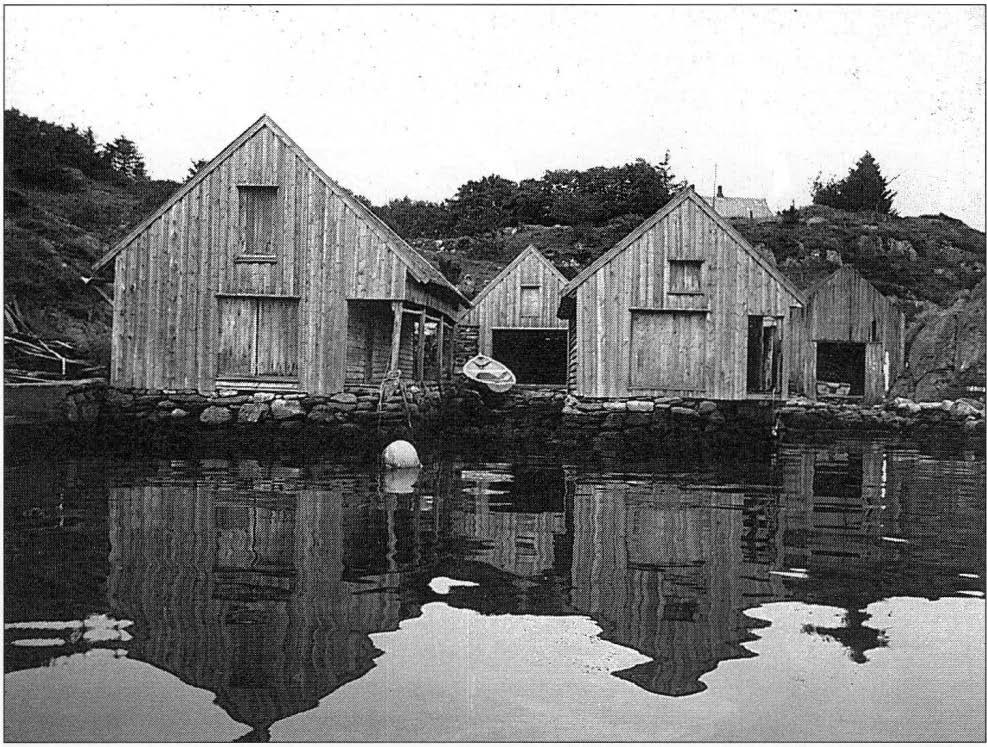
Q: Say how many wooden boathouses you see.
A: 4